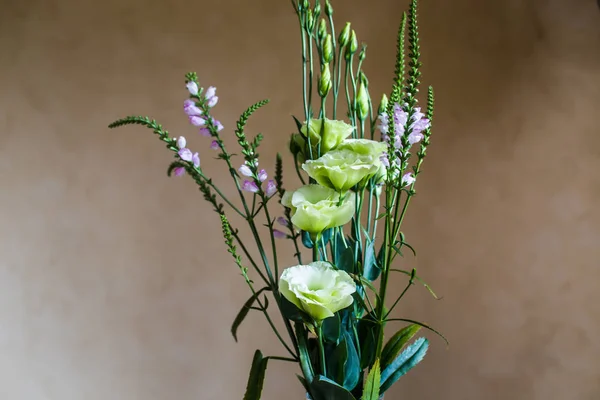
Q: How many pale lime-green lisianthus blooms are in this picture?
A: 5